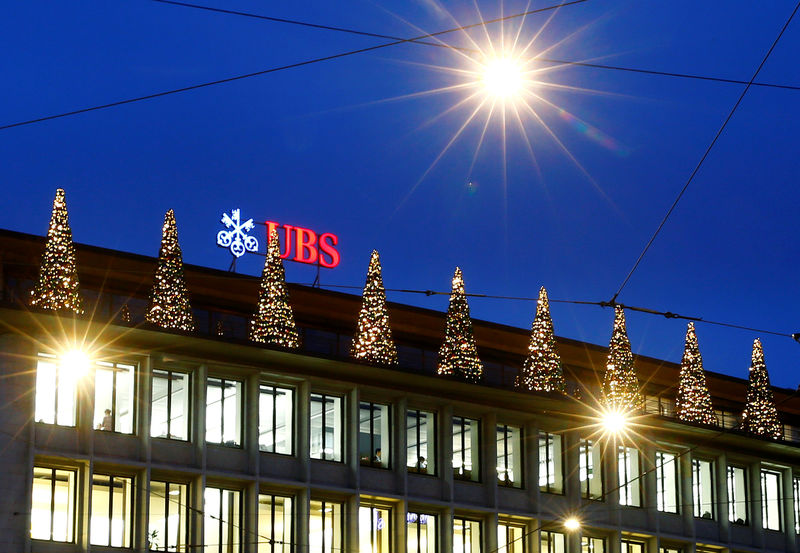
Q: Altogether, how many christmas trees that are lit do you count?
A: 9